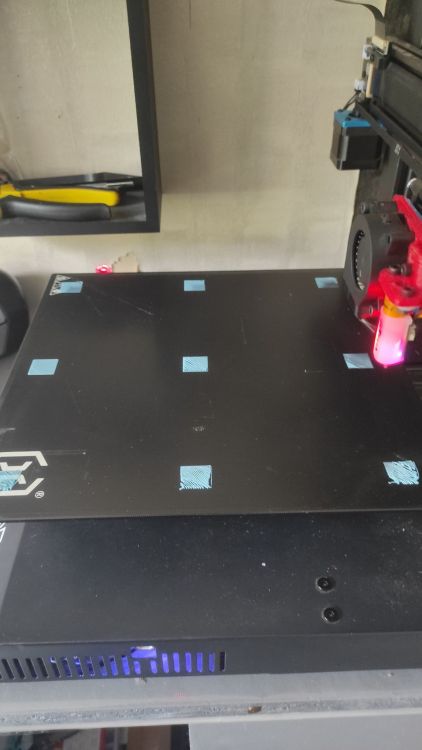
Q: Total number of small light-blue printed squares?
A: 9